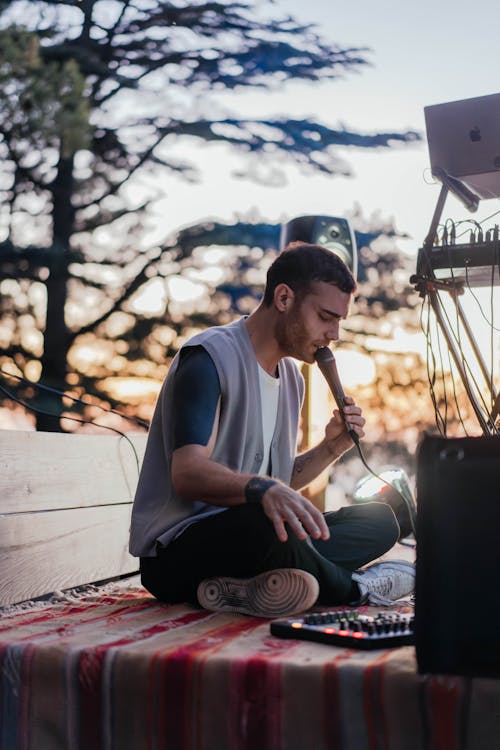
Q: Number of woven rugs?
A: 1